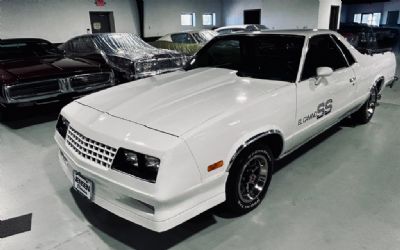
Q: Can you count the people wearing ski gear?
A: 0